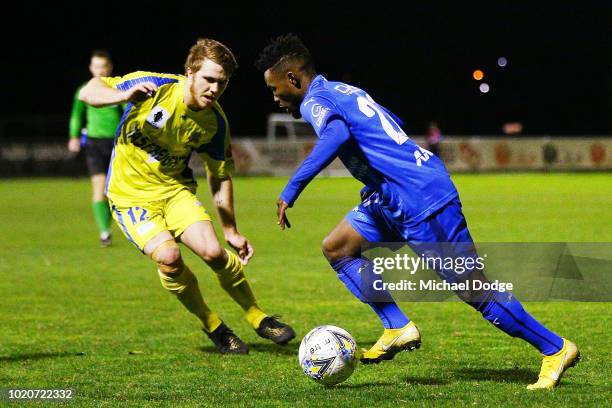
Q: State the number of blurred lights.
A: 3